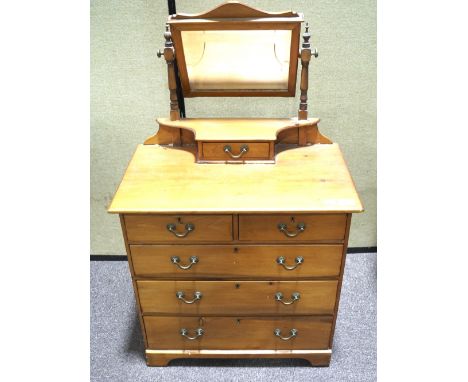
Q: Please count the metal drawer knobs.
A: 9